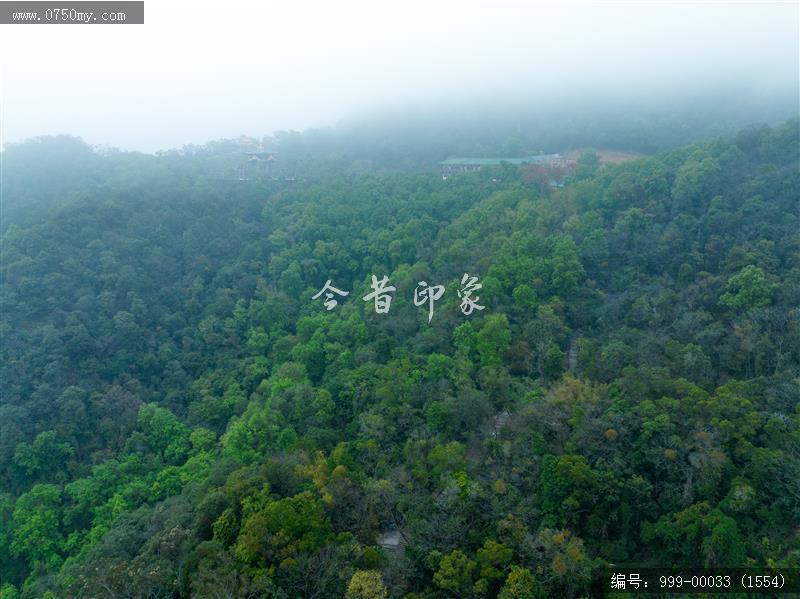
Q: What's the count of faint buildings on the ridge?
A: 2